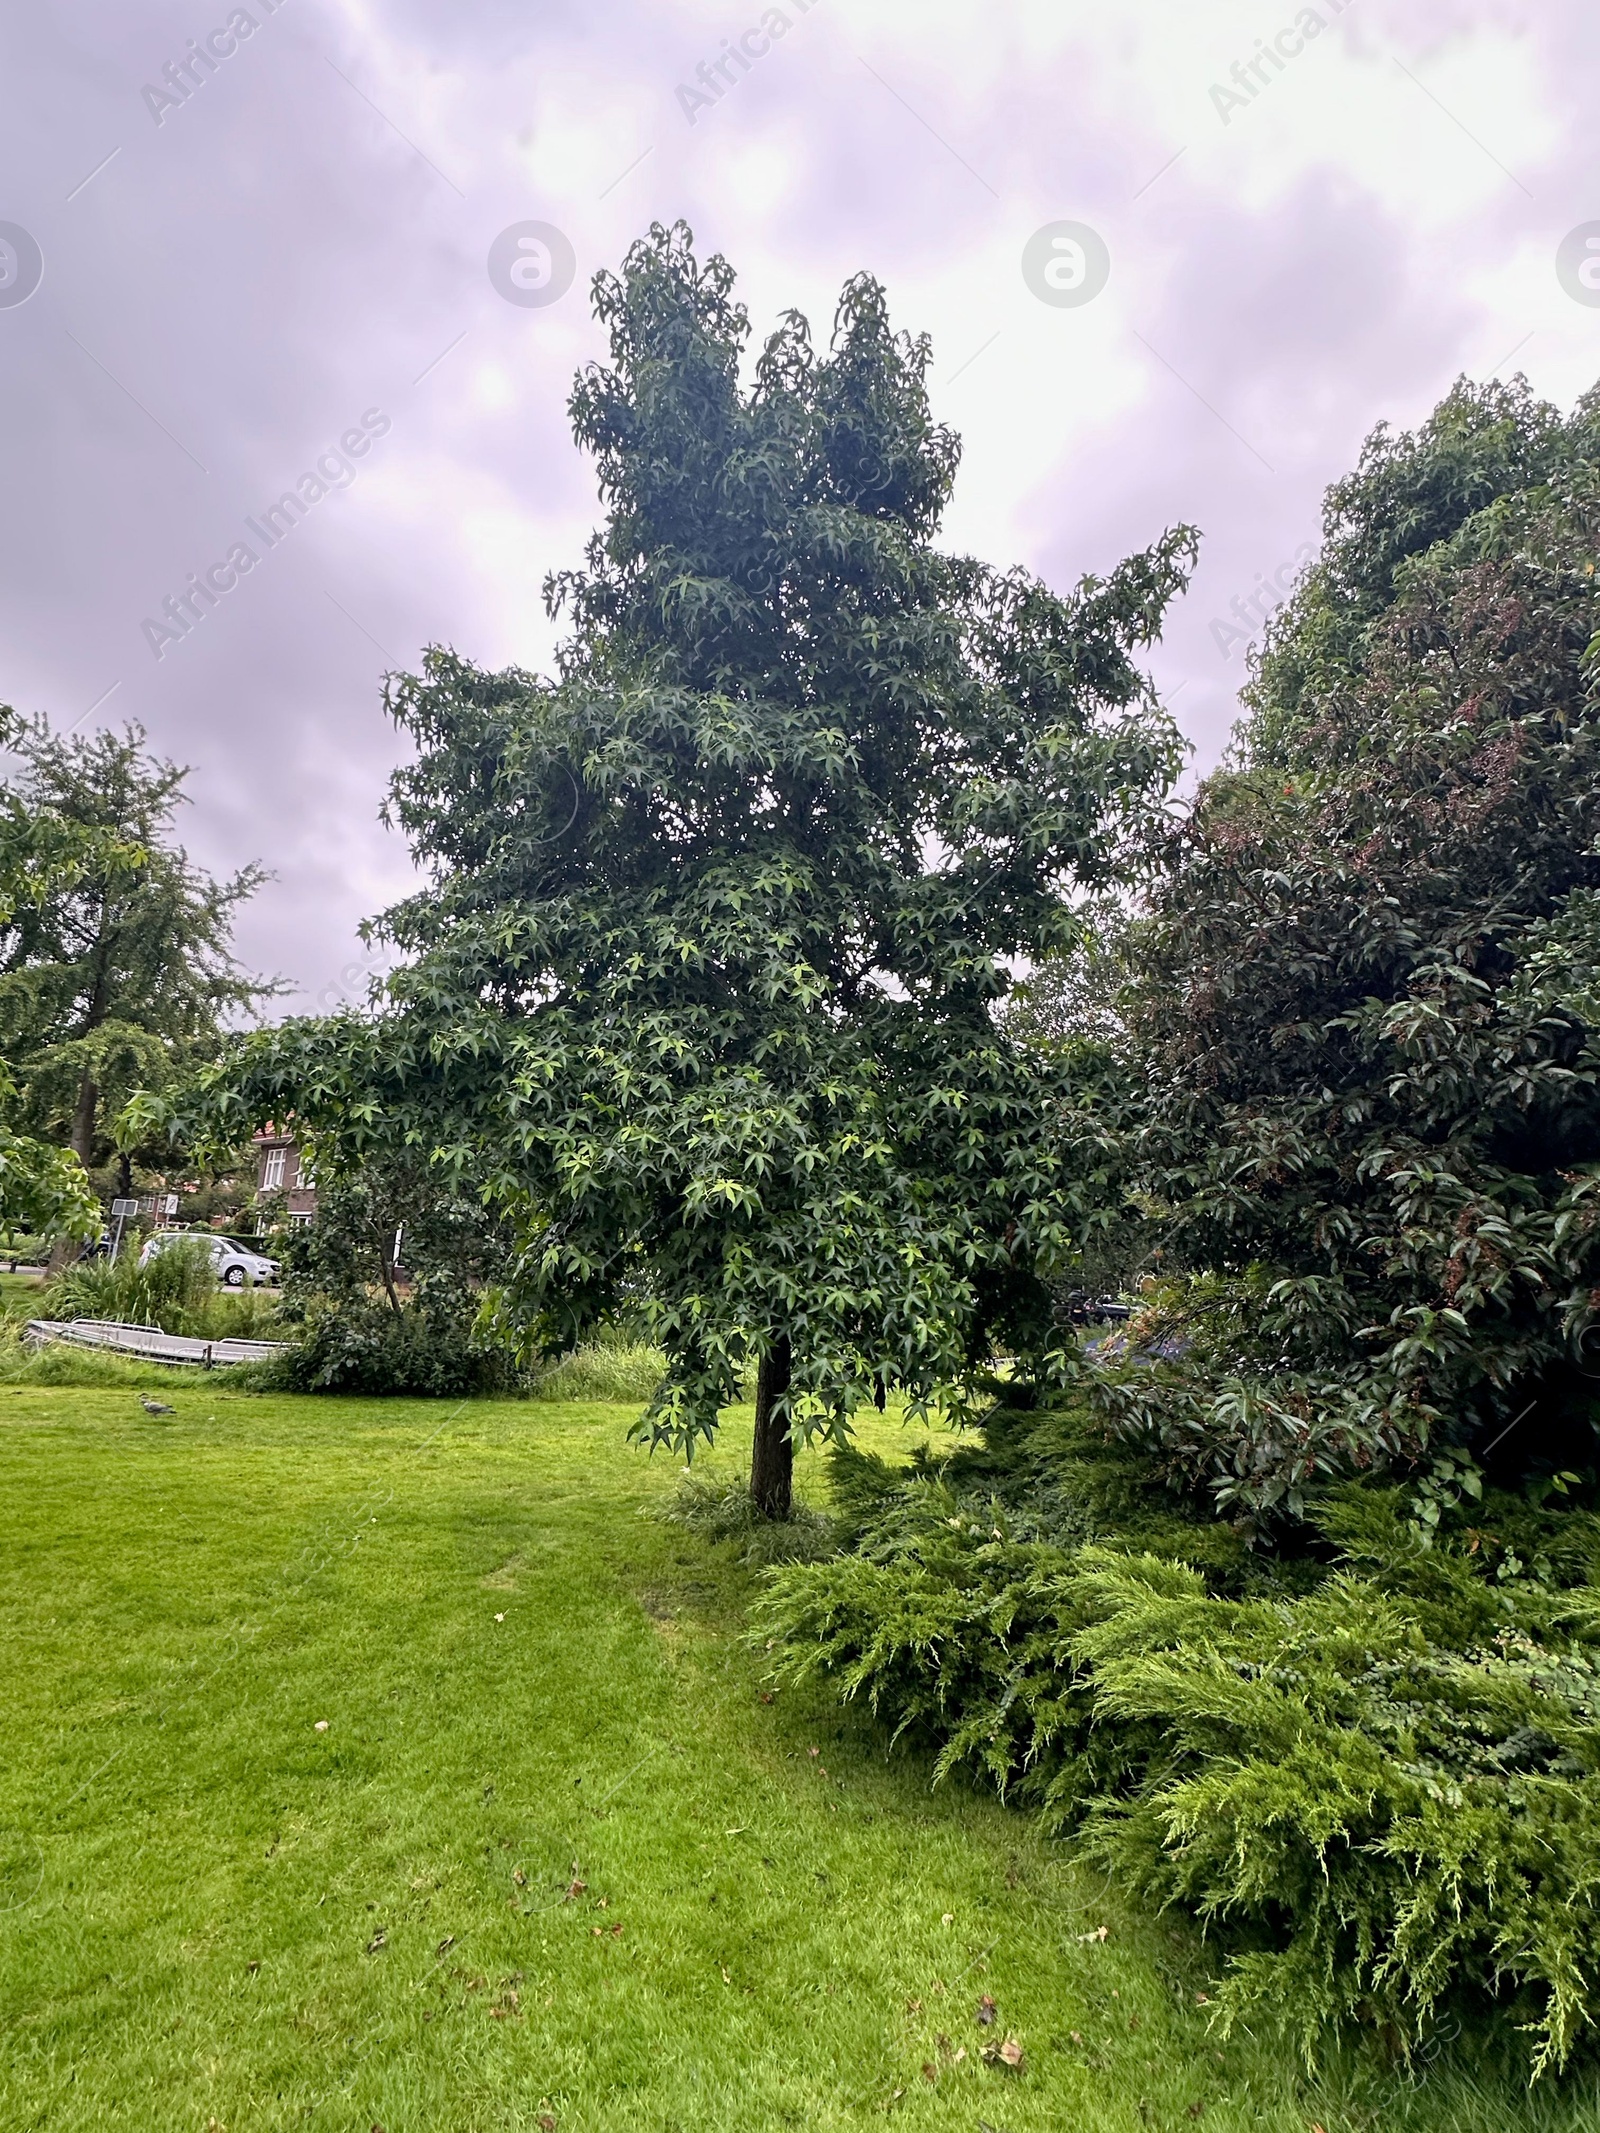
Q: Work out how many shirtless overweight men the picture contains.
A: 0